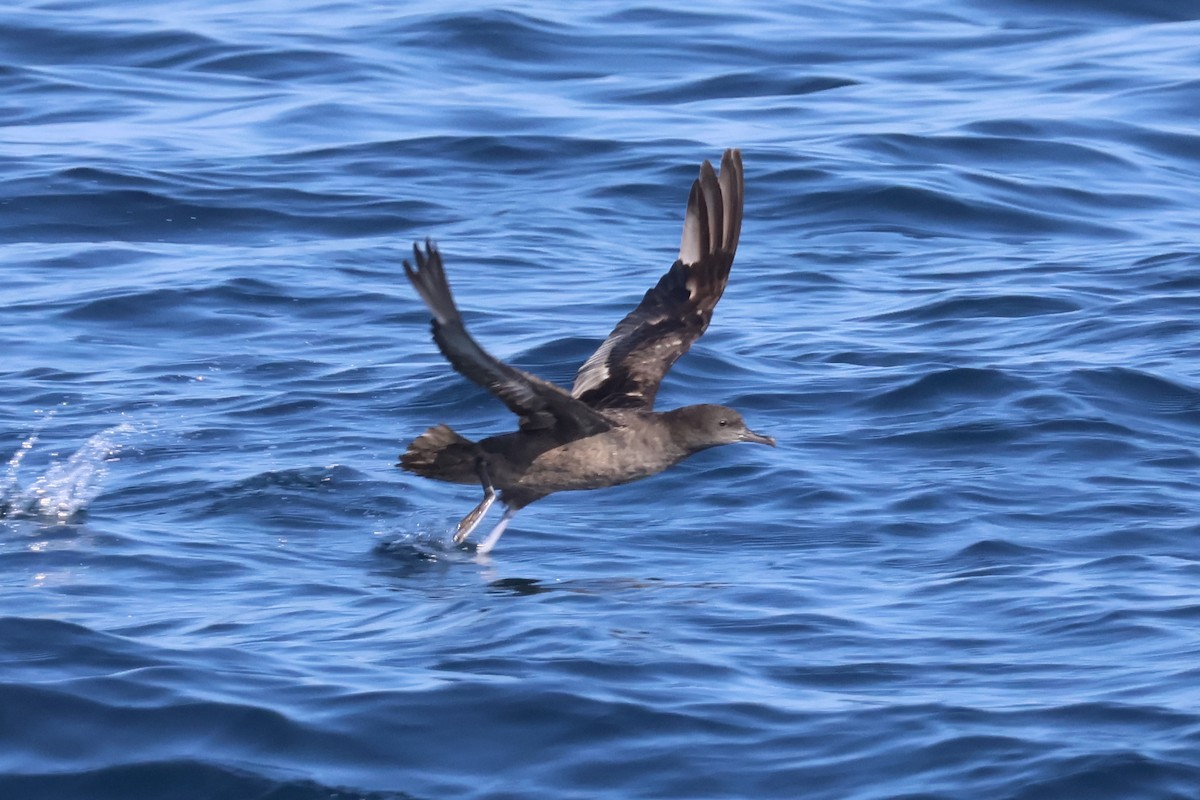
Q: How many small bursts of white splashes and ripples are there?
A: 2